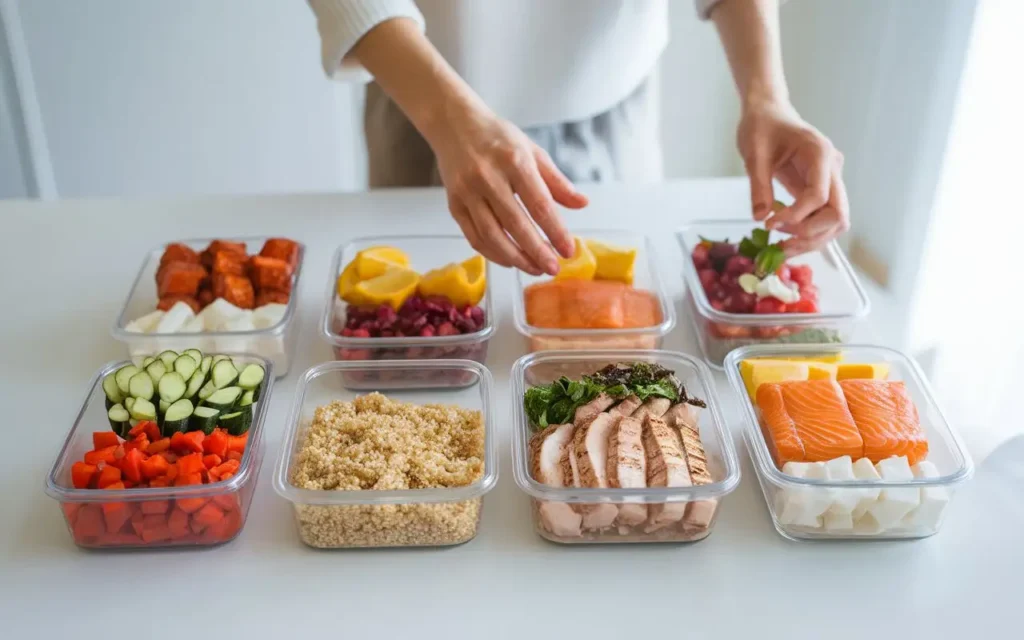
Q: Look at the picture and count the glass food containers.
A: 8